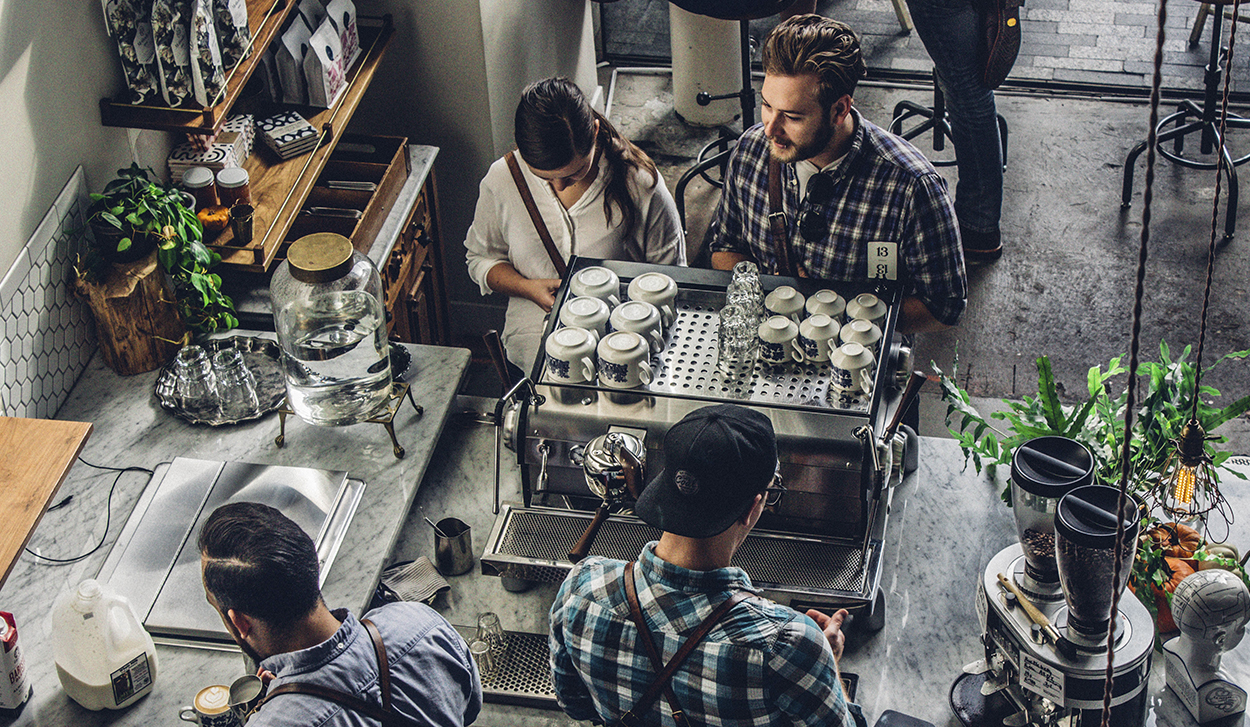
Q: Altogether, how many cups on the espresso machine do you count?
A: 13